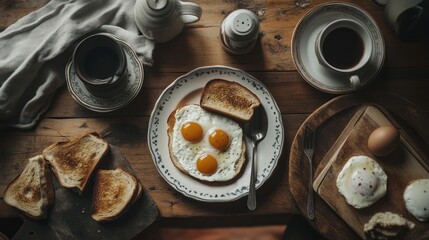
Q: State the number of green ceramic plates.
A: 0